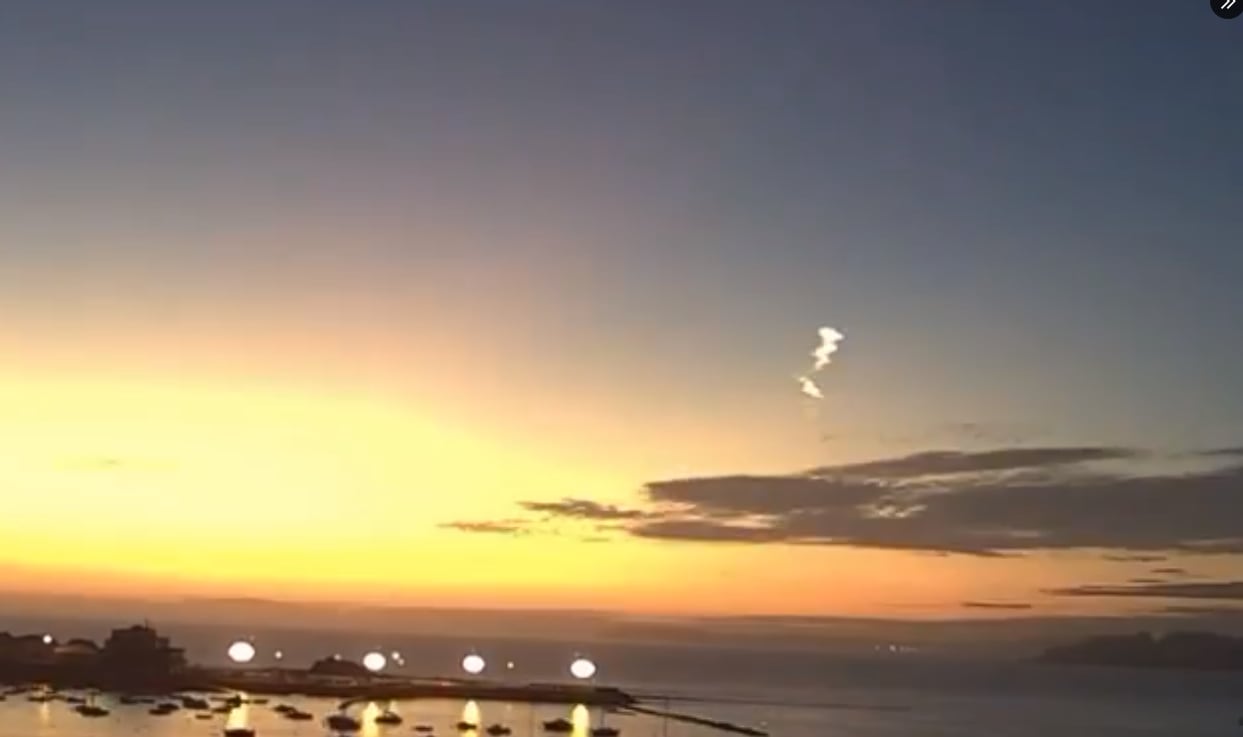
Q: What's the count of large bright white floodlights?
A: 4